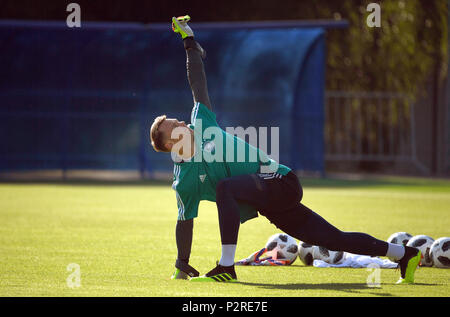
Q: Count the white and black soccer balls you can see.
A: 6